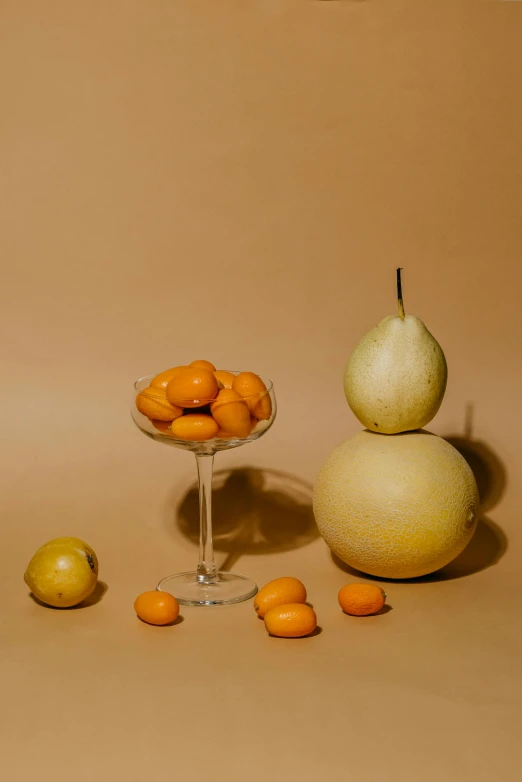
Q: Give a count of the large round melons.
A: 1